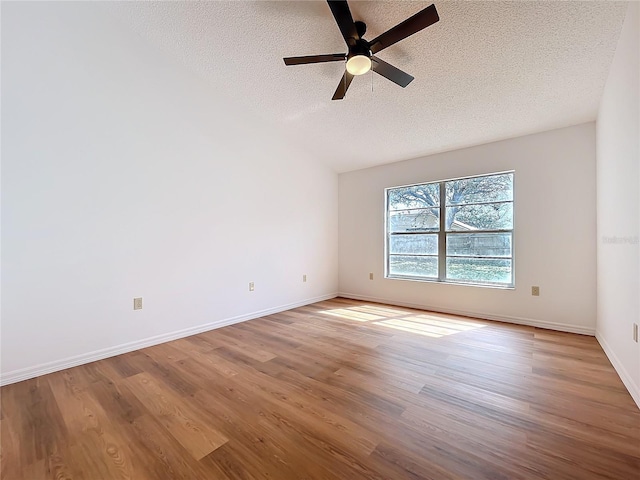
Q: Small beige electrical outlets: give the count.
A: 6